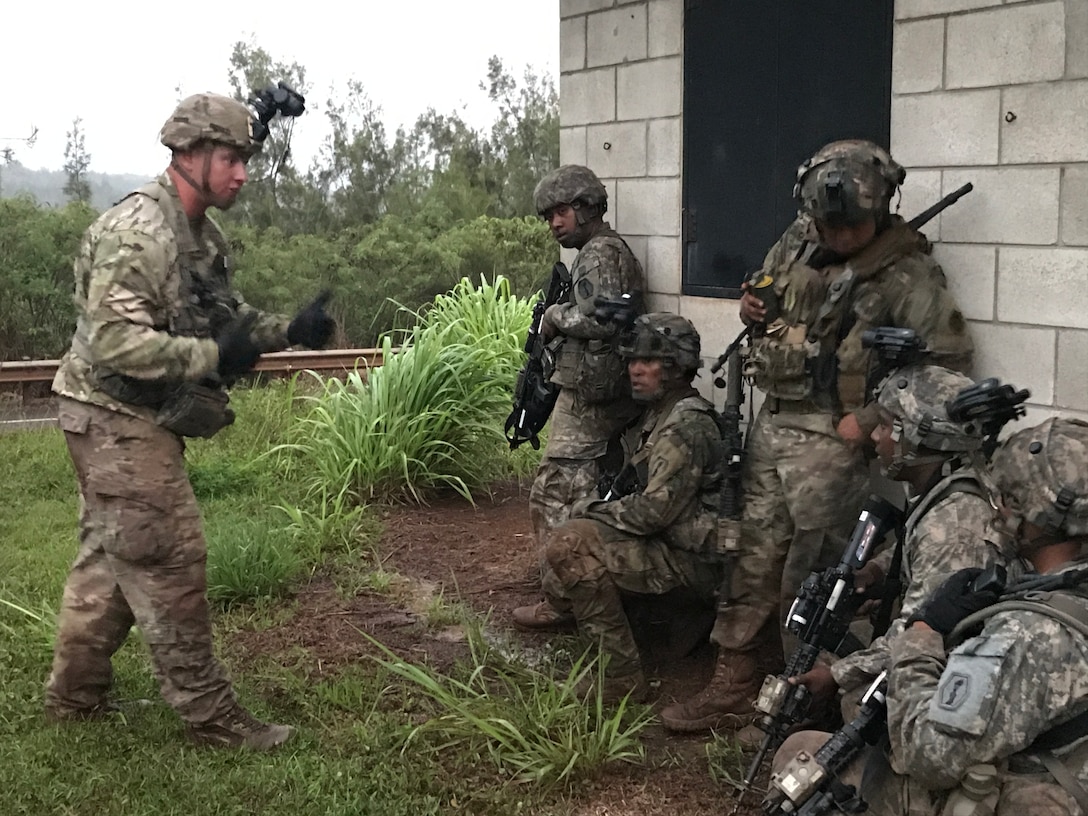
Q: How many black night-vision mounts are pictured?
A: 4